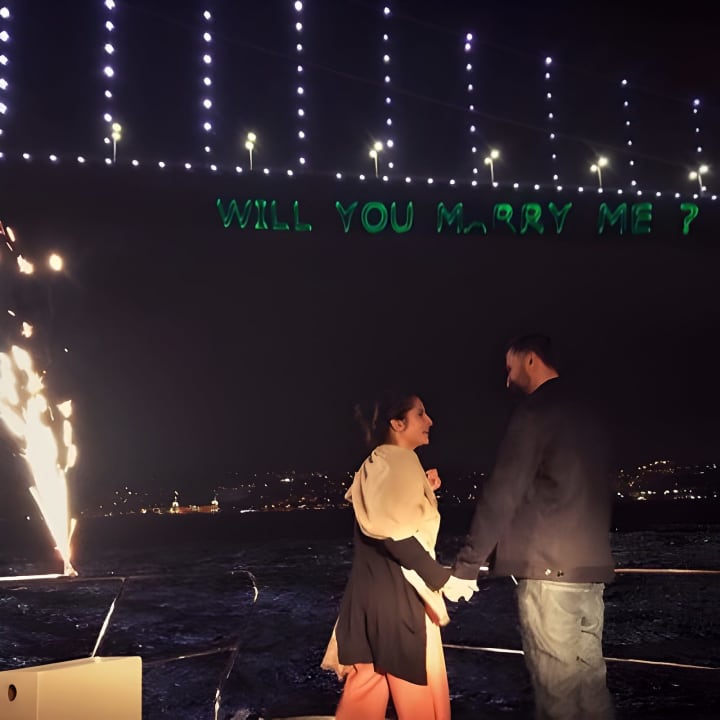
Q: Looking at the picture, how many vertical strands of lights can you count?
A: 9